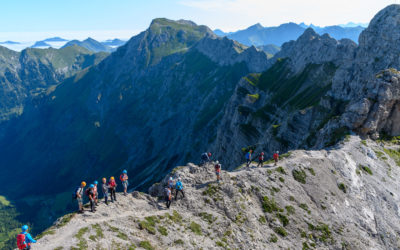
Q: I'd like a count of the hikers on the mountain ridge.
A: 15